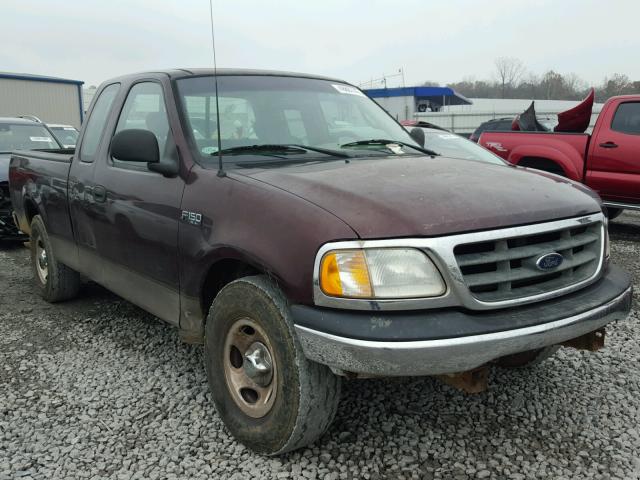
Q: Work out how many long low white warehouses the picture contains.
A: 1